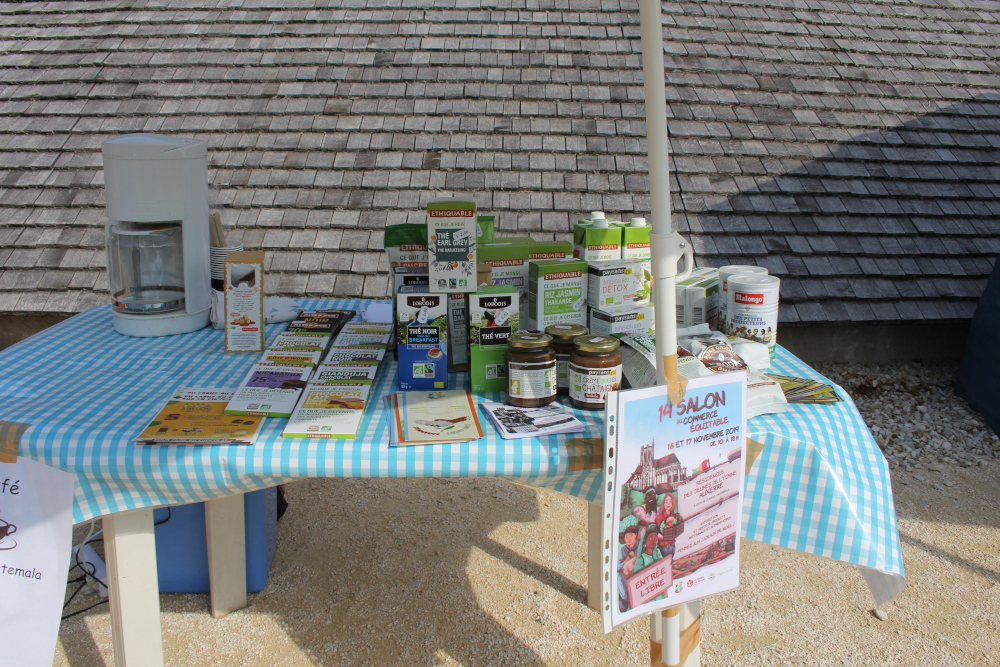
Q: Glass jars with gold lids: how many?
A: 3